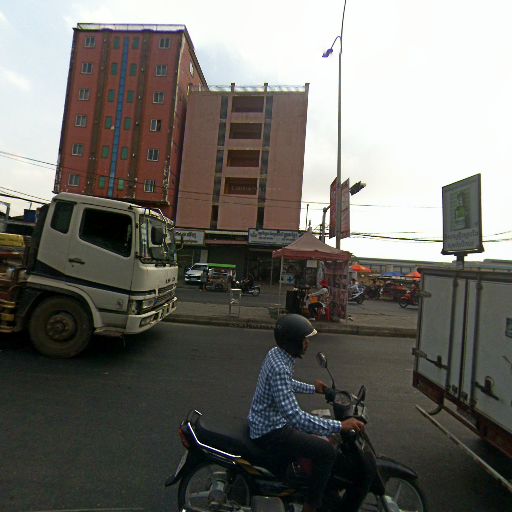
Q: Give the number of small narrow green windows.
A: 12